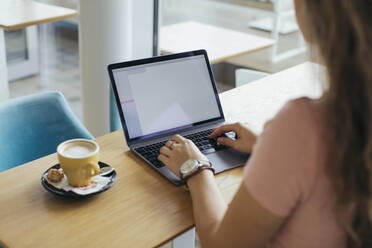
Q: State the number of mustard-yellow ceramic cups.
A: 1